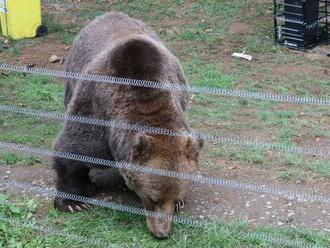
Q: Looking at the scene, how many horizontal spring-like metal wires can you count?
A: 5